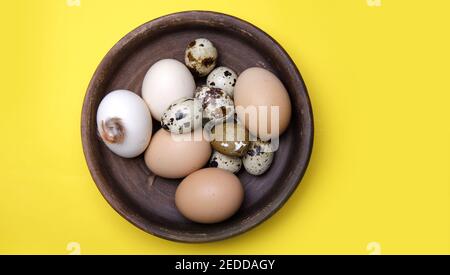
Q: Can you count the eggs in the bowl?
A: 12